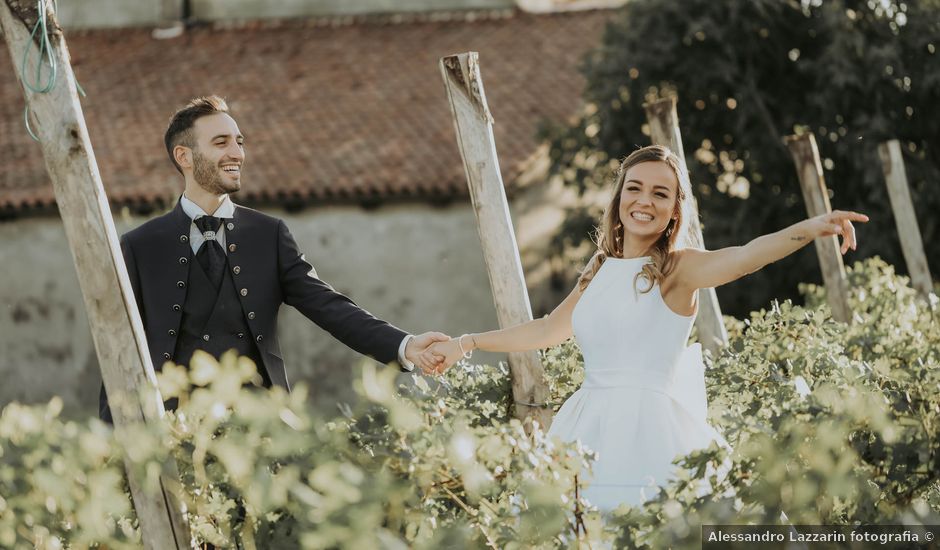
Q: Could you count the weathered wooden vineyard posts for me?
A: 5